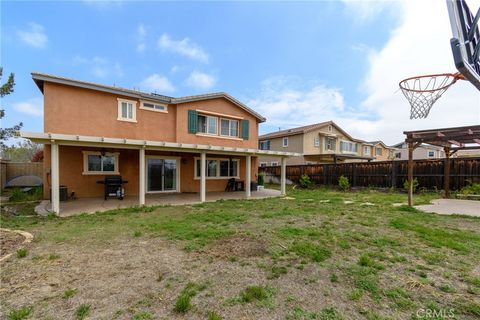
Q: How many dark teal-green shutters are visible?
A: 2